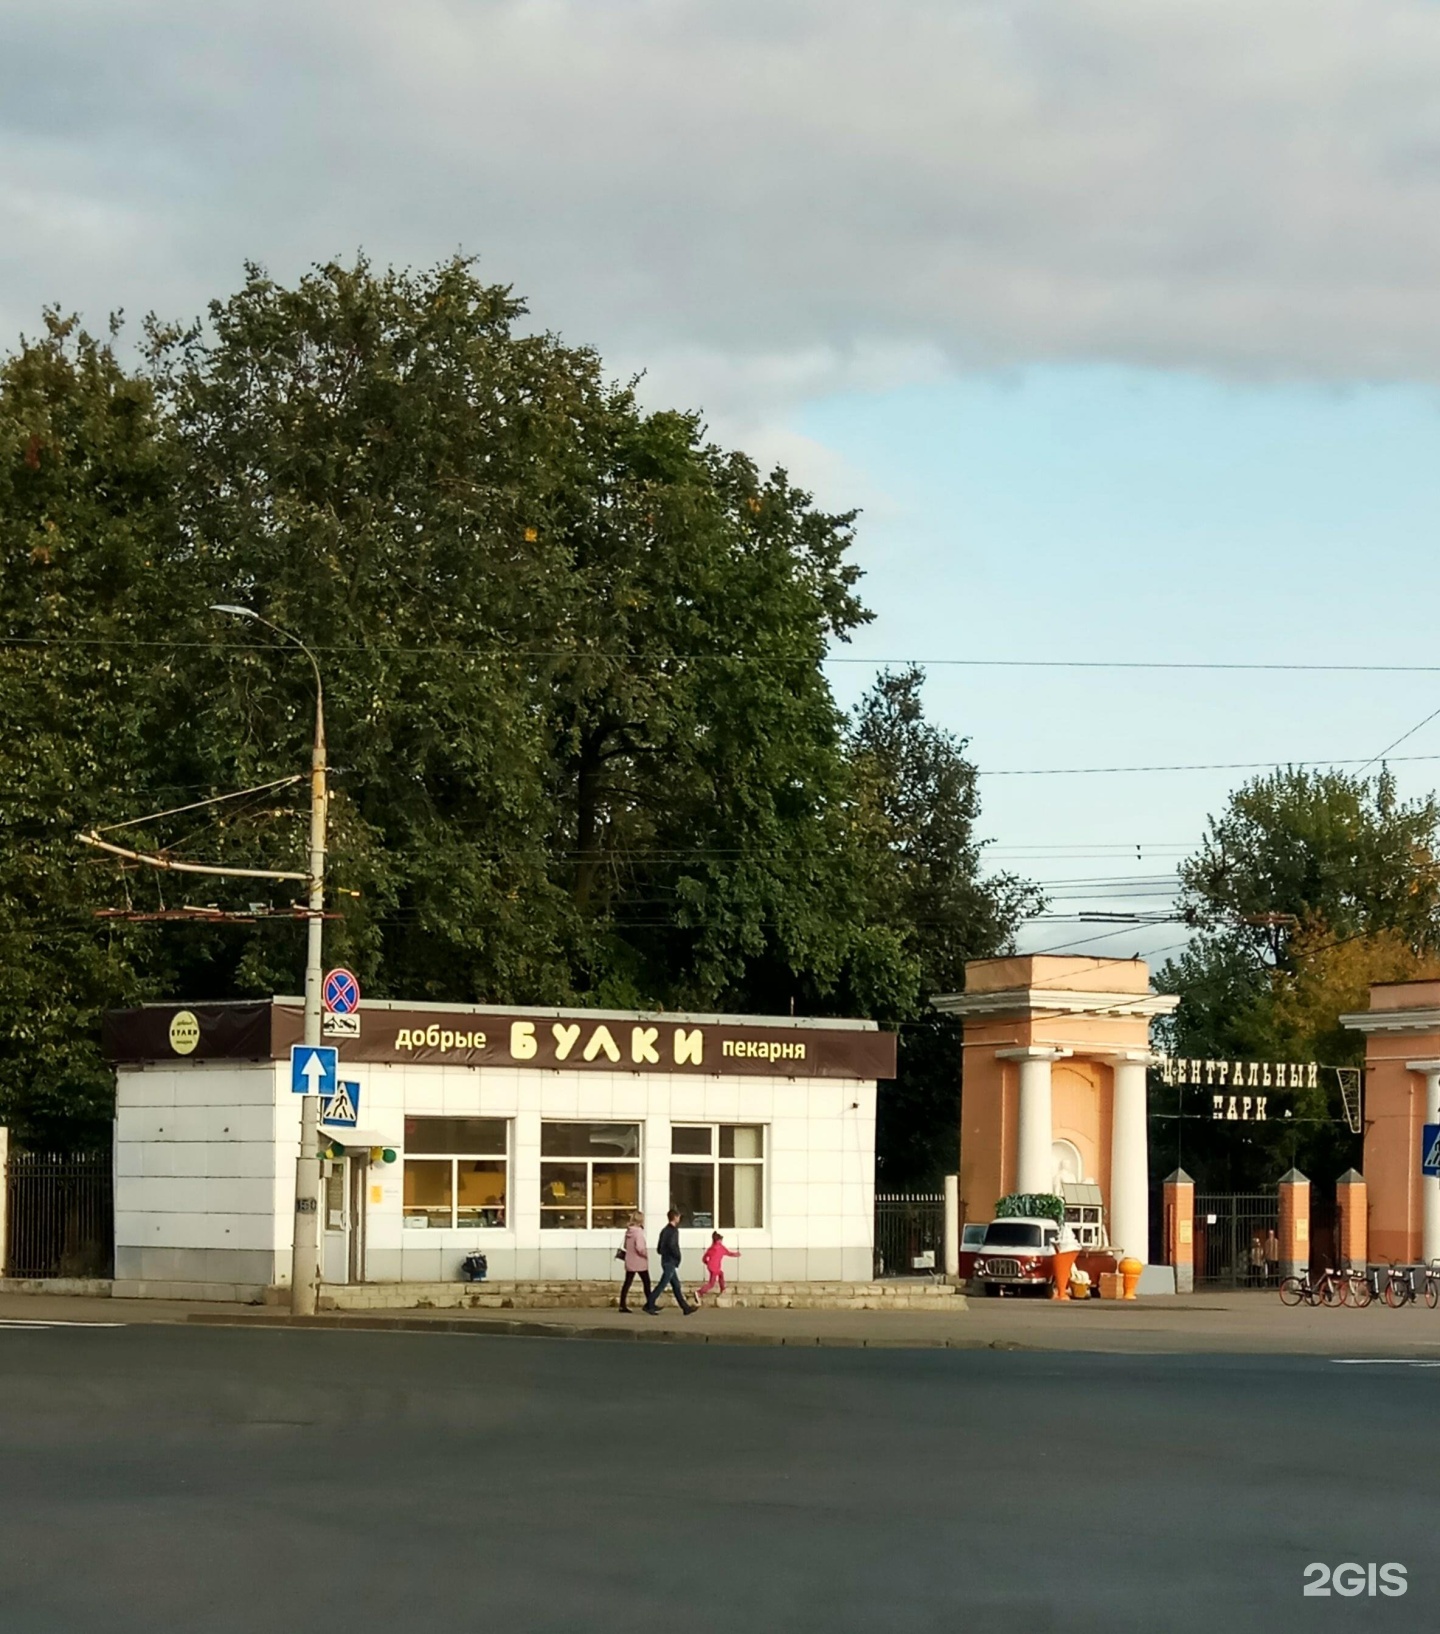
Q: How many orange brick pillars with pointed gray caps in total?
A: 3